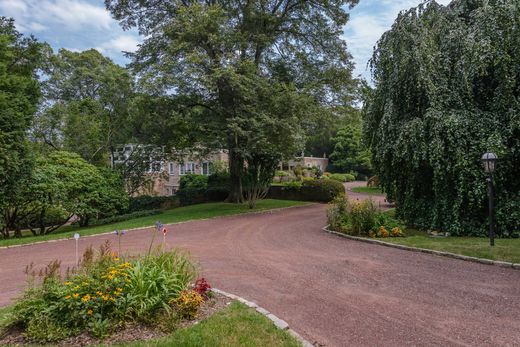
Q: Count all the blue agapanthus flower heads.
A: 2